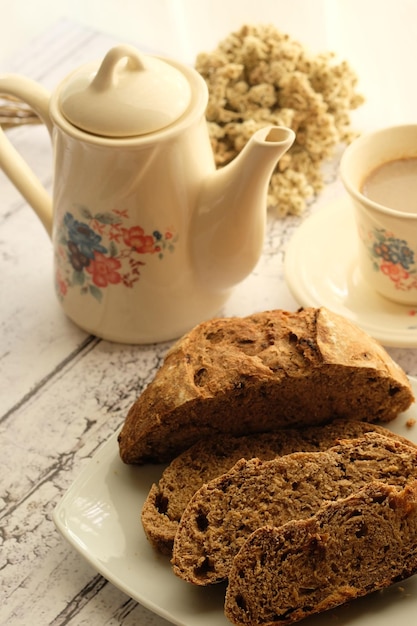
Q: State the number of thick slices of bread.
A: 3